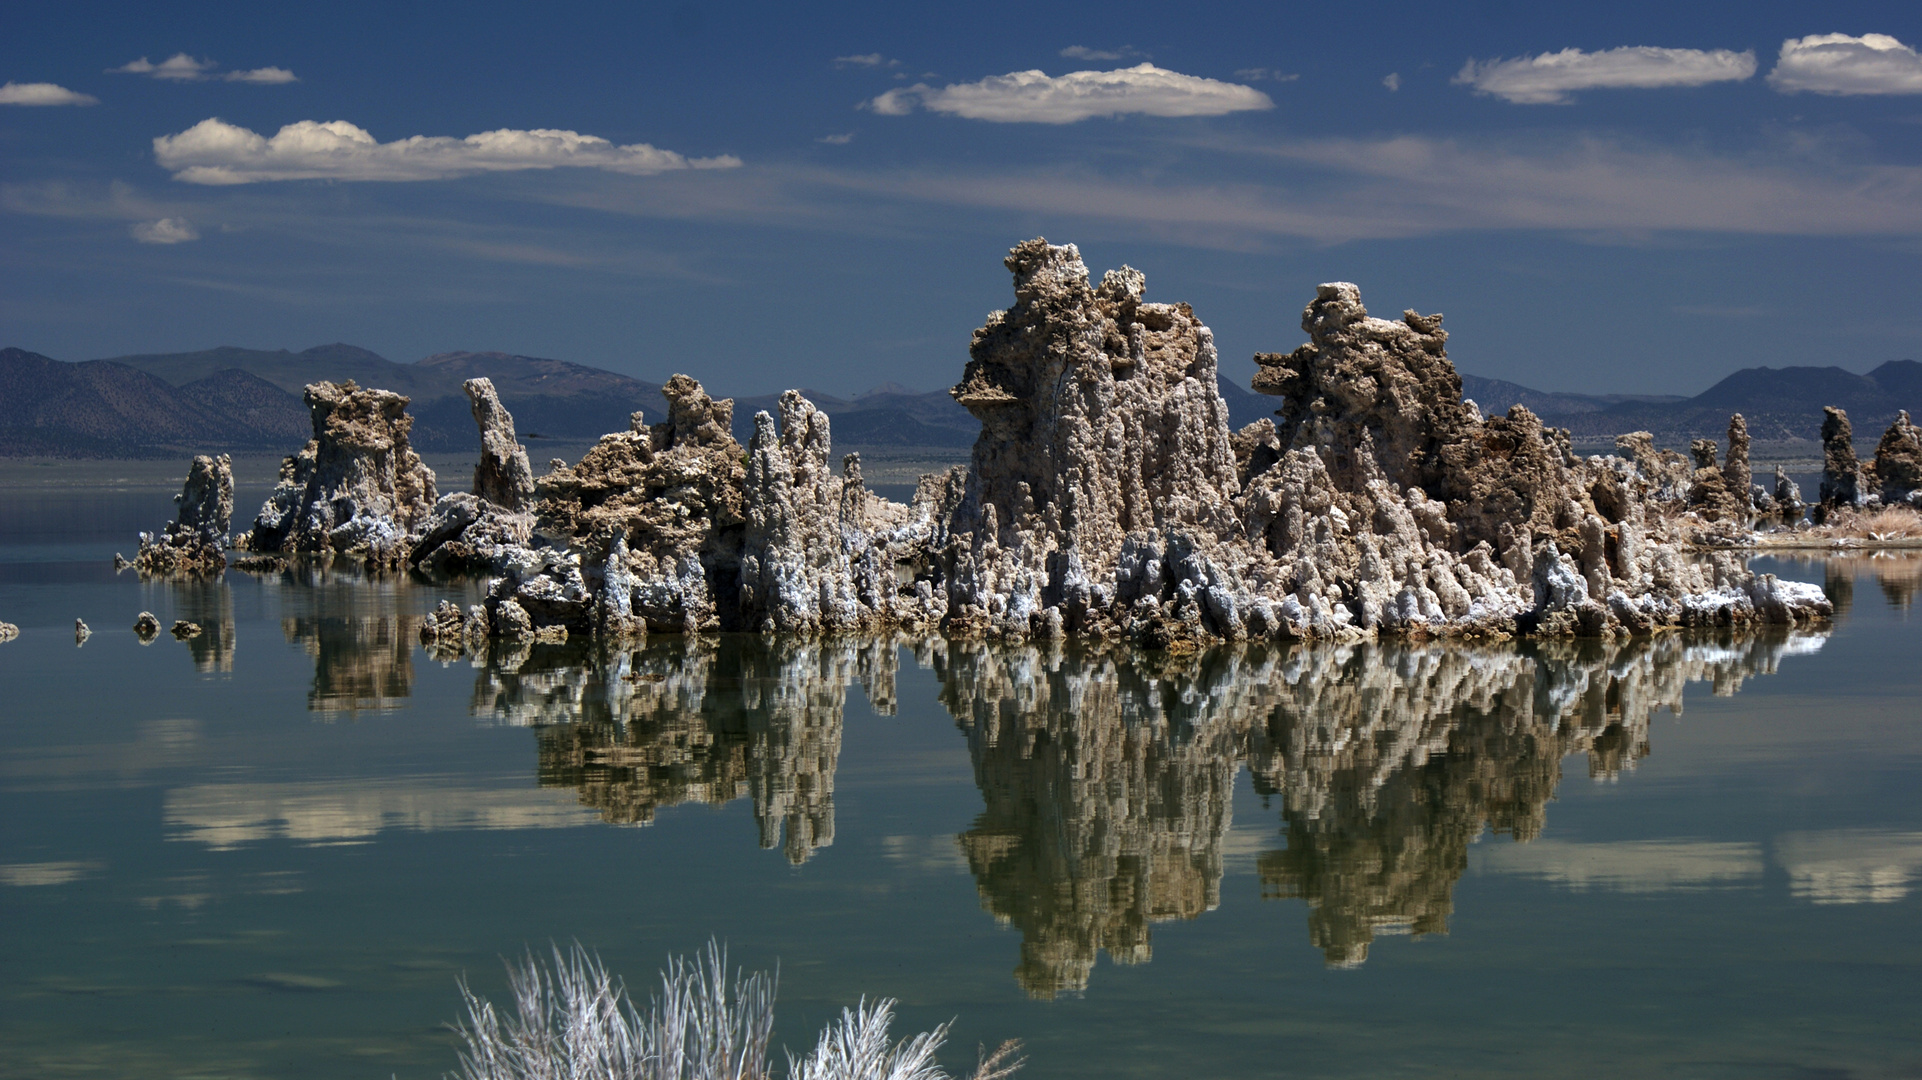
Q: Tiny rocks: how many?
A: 4